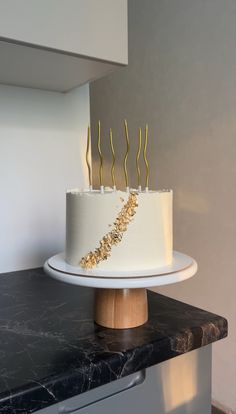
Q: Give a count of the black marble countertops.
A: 1